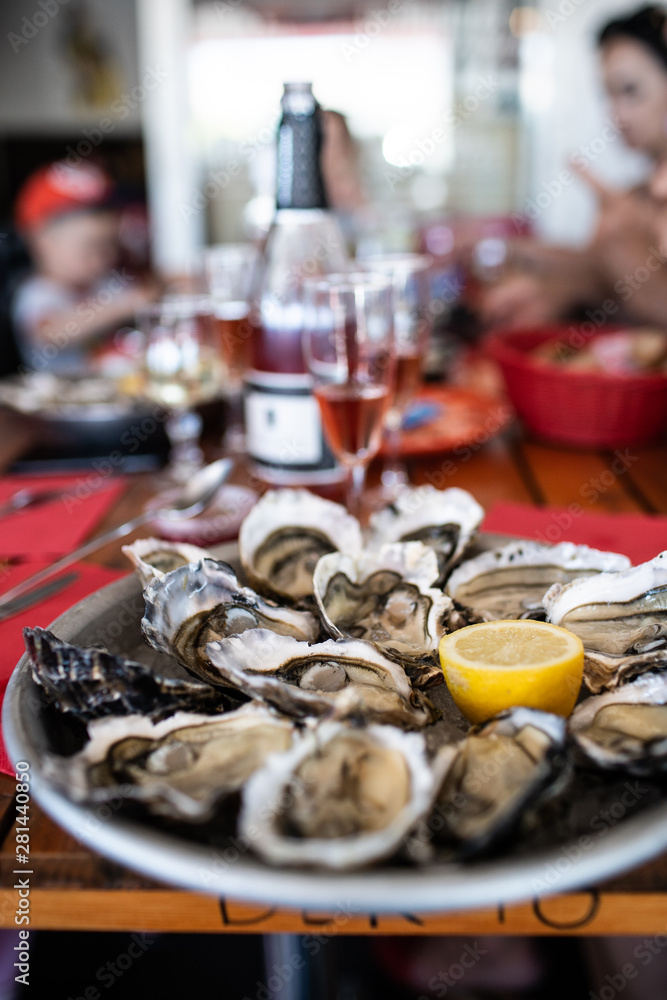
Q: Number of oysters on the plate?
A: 13